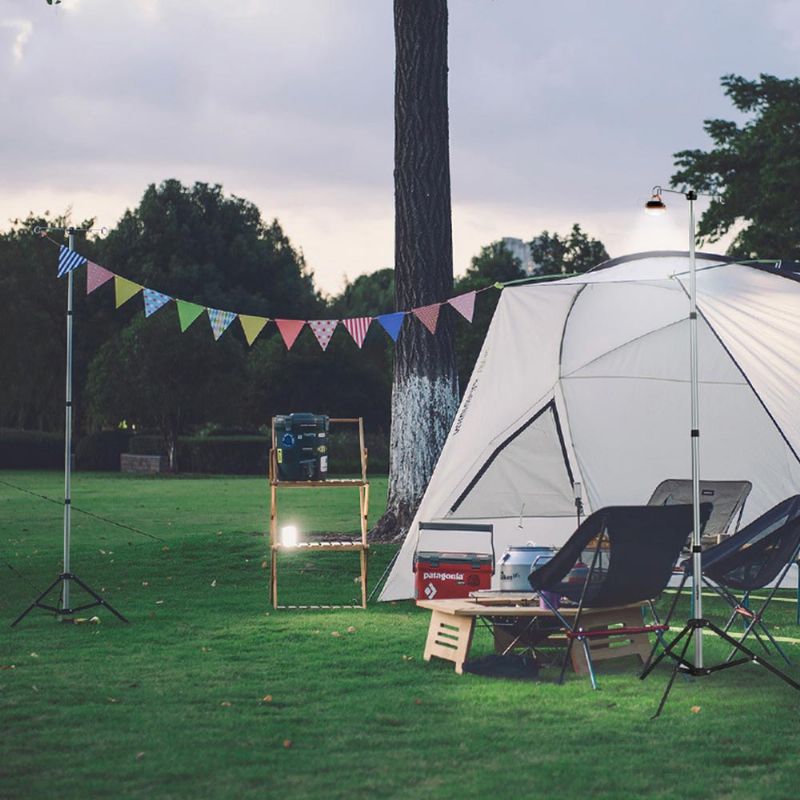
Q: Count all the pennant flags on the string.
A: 13